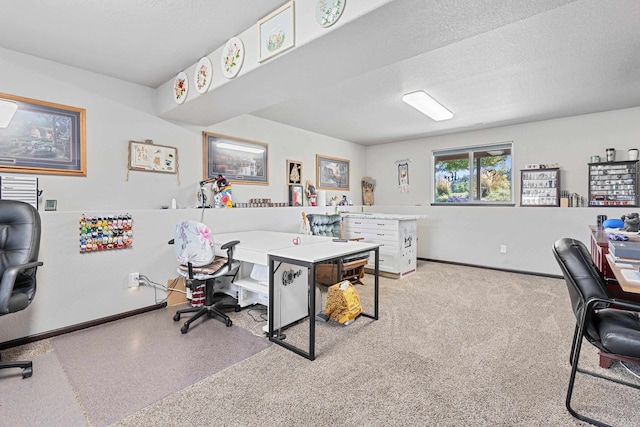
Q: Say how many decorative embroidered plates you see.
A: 4